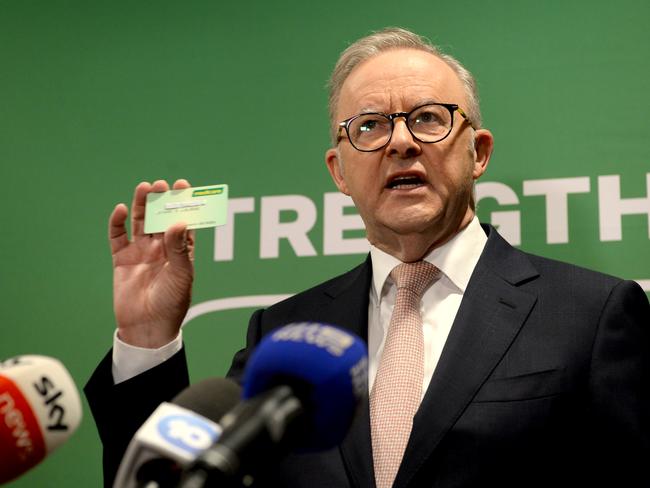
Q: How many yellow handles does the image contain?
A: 0